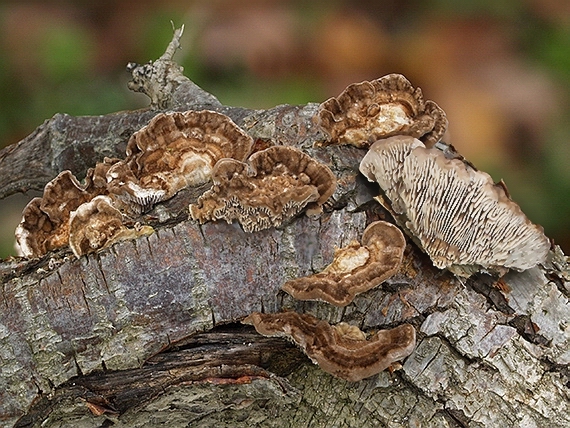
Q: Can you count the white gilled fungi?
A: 1